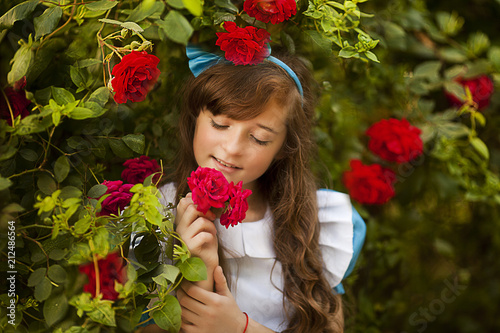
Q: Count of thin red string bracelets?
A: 1